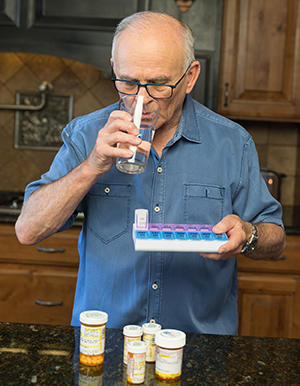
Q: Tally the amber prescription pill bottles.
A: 5